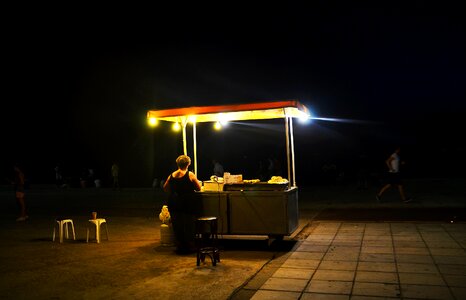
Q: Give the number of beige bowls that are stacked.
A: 0